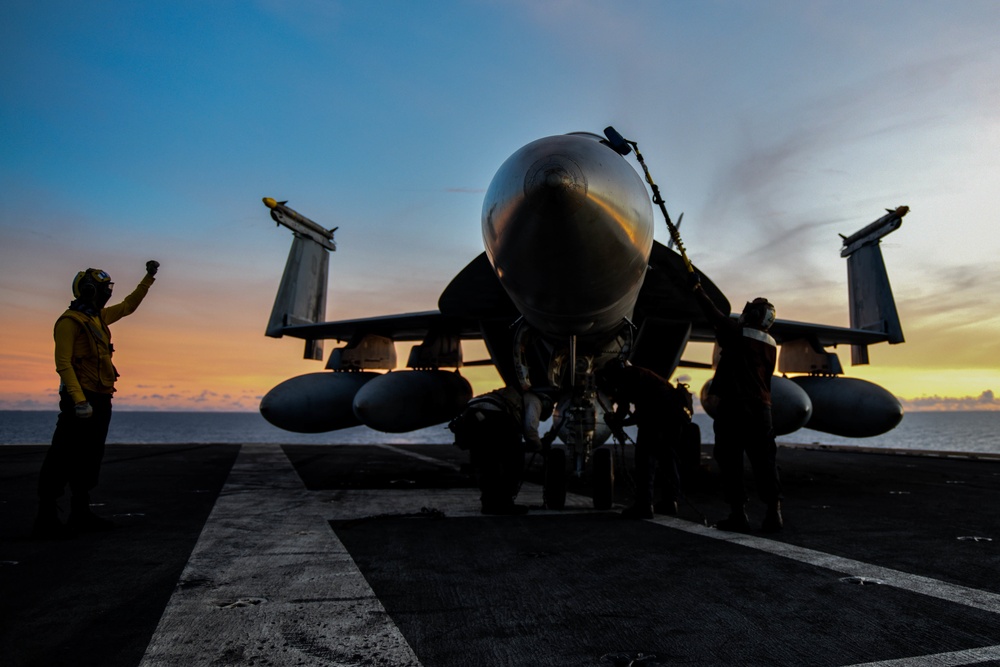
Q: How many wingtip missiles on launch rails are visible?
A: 2